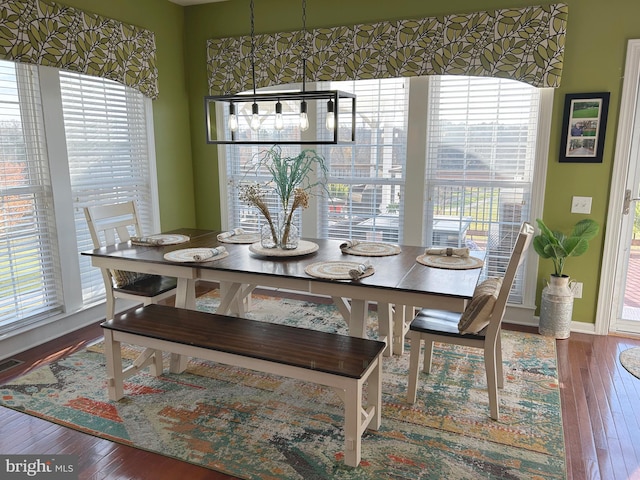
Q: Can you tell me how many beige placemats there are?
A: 6